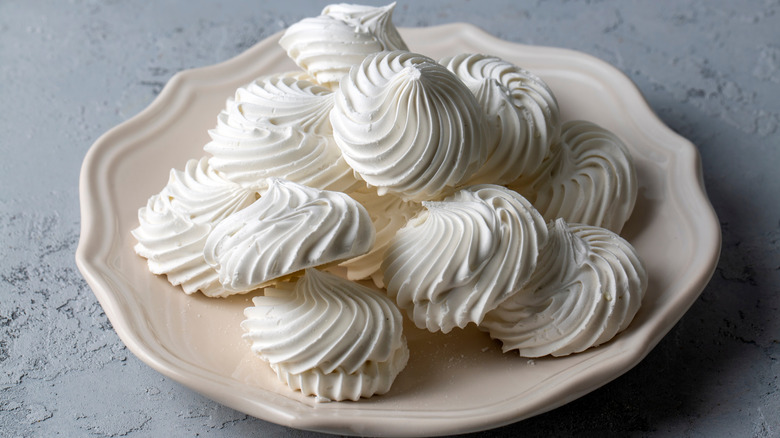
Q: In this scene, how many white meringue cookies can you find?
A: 11